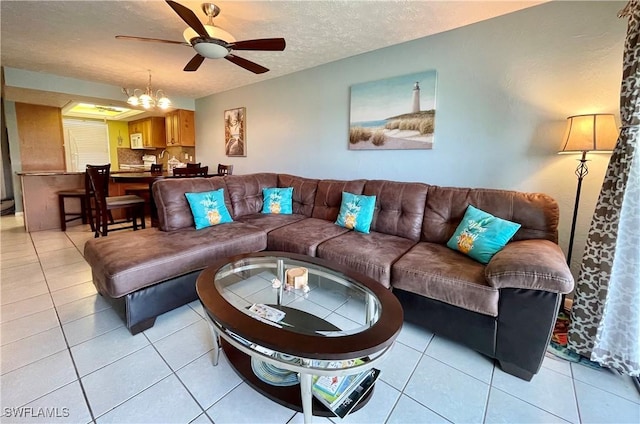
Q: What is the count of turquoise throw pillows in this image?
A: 4